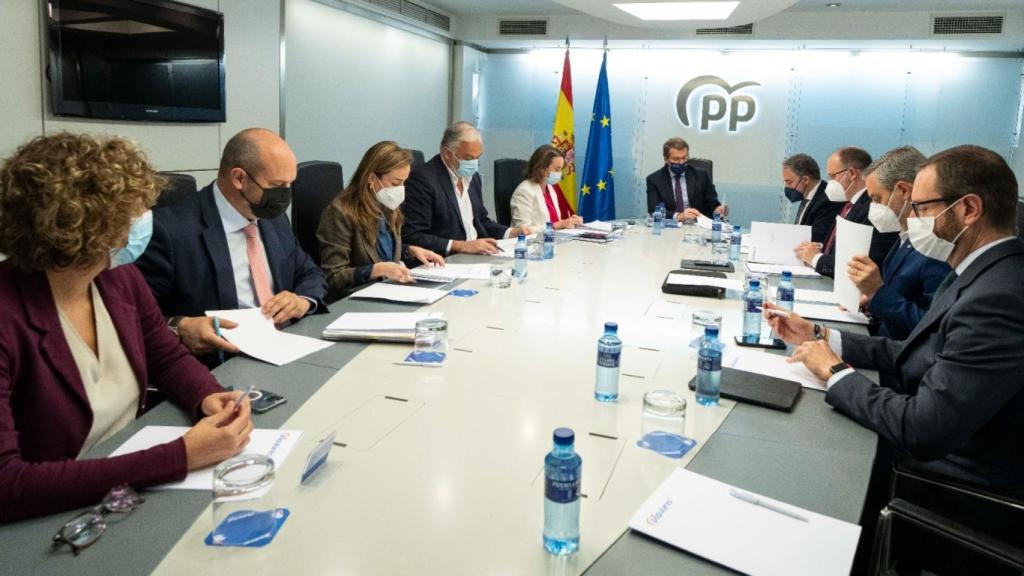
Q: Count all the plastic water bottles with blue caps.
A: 11